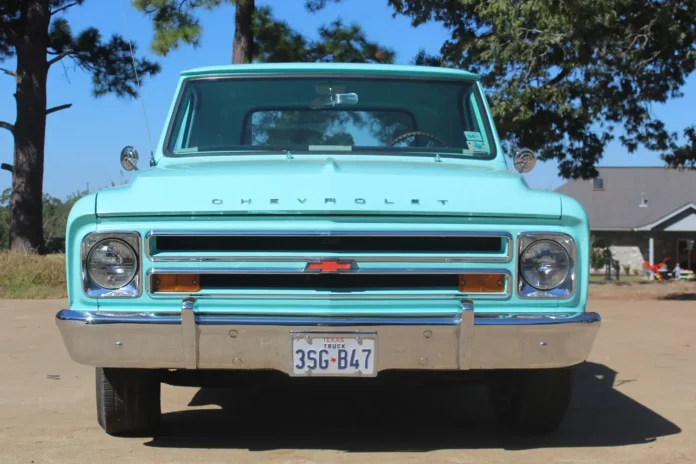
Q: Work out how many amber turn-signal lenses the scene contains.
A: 2